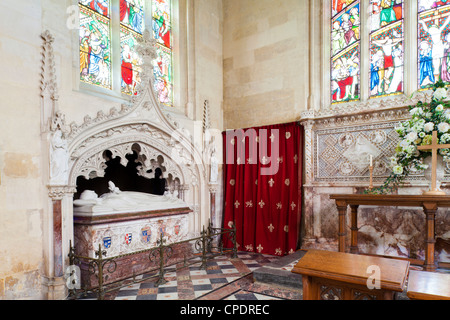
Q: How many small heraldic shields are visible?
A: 5